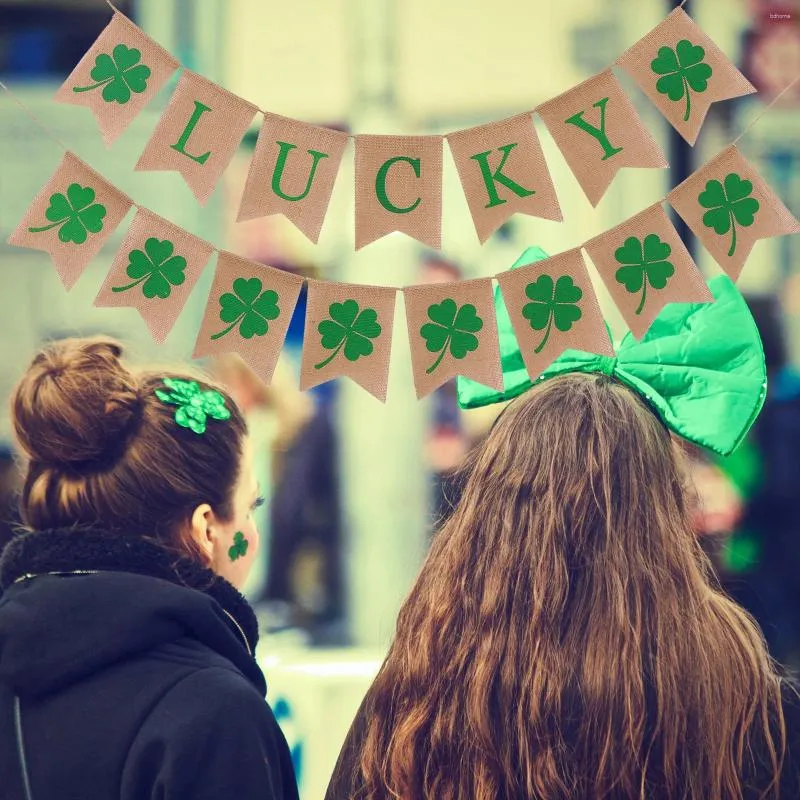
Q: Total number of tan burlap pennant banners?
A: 15